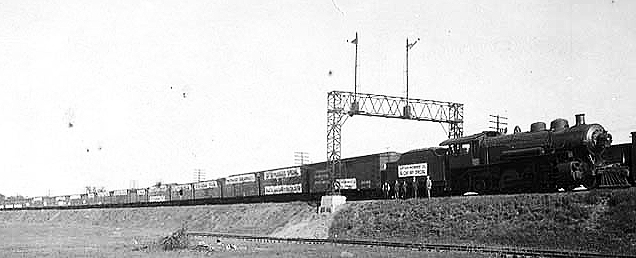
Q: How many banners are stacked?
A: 2